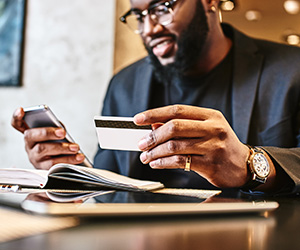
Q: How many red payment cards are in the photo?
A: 0